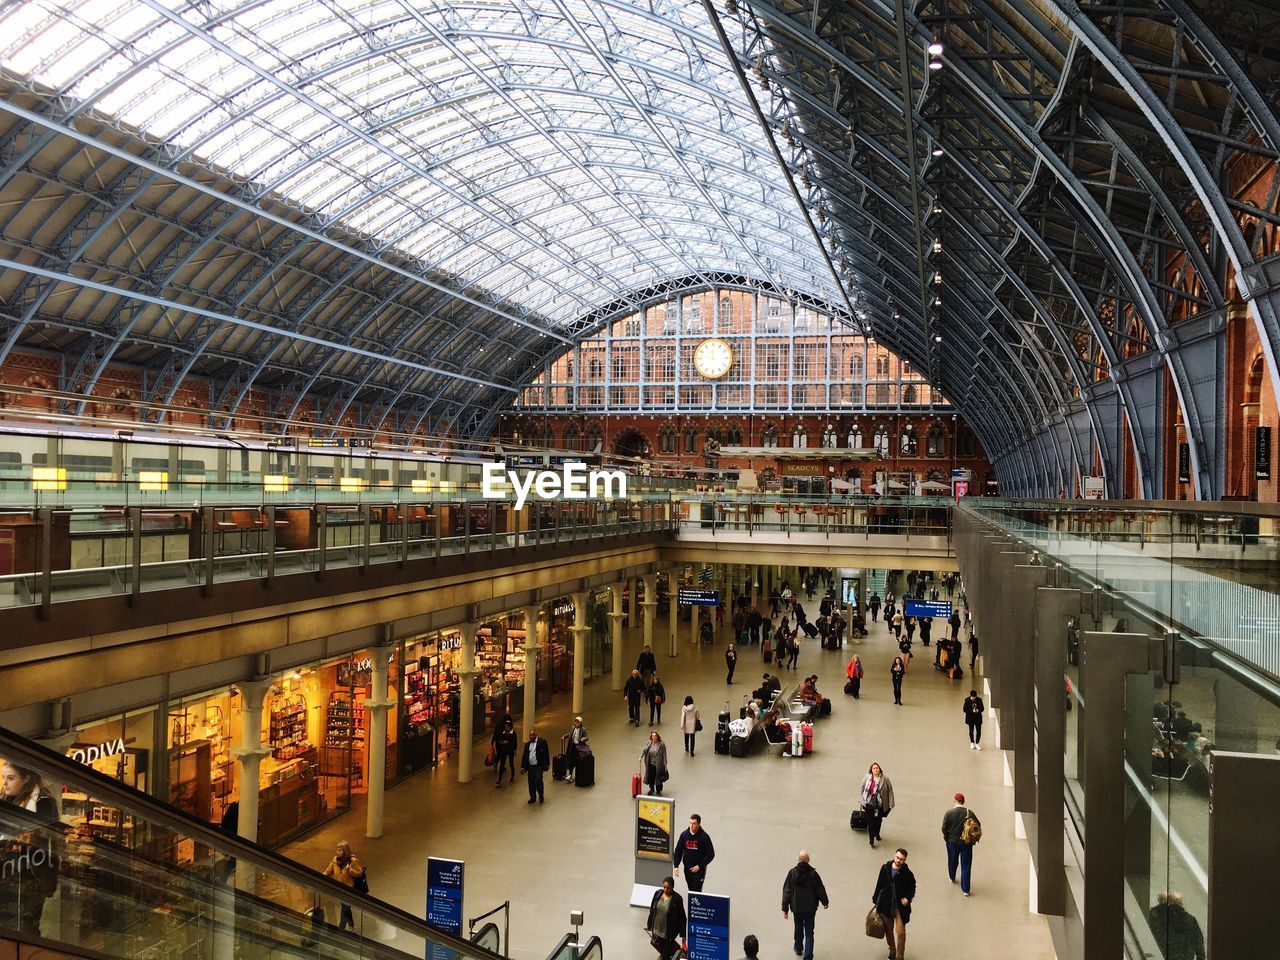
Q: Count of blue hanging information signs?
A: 2